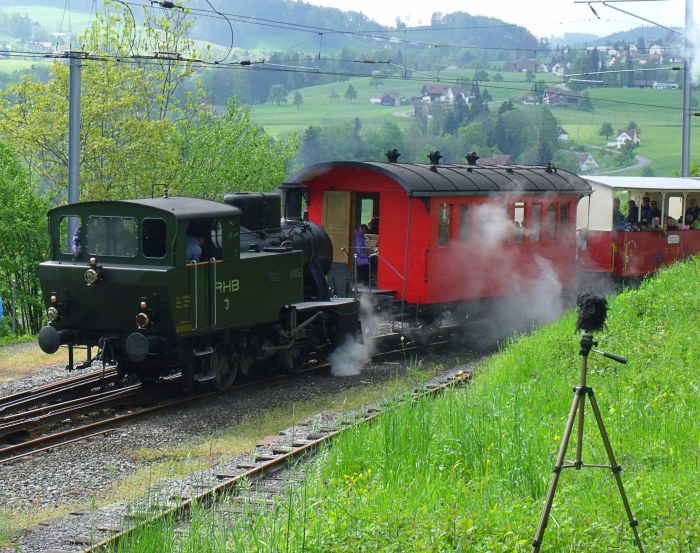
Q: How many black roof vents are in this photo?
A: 3